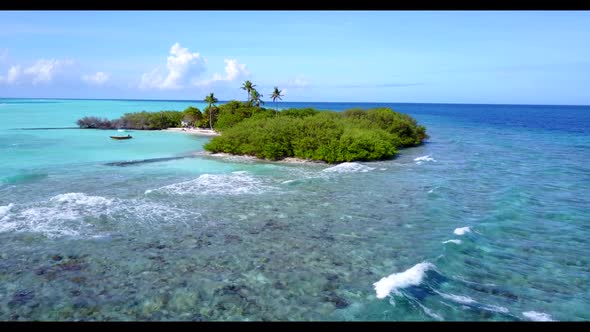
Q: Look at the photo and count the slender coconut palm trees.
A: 4